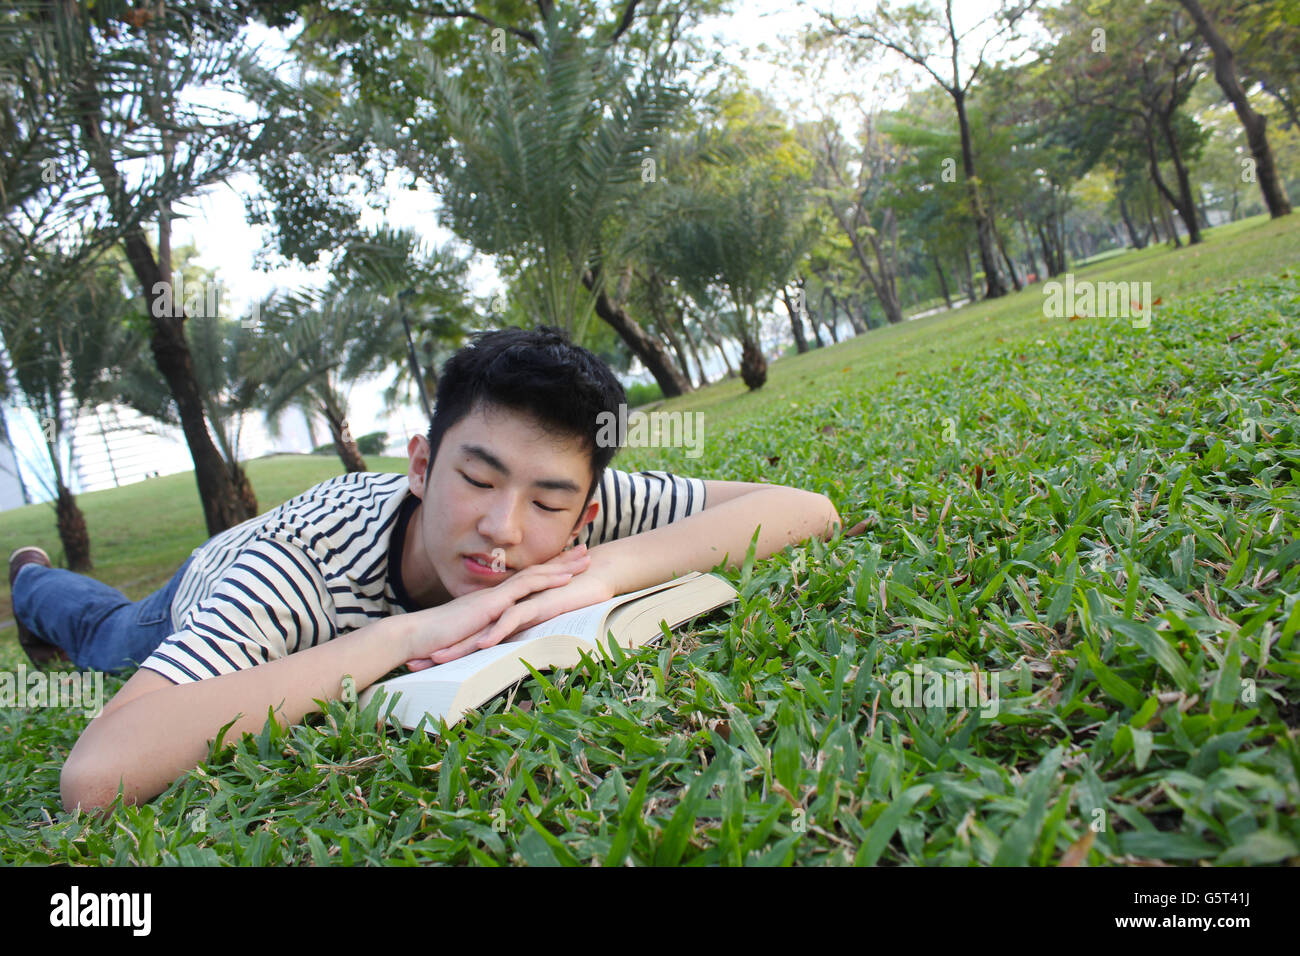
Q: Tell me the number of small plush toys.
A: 0